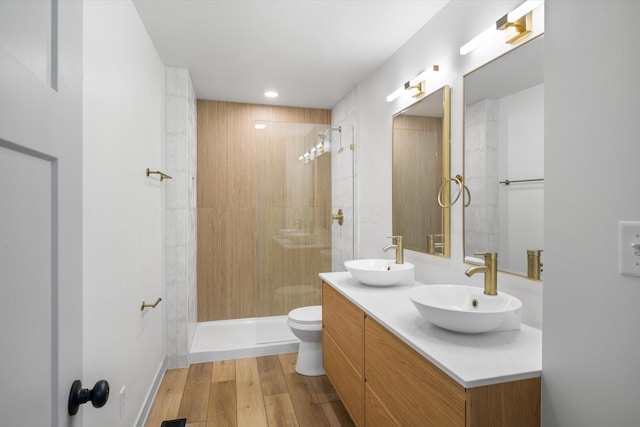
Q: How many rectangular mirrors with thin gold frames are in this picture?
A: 2